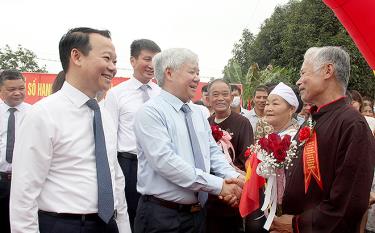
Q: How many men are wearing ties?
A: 4